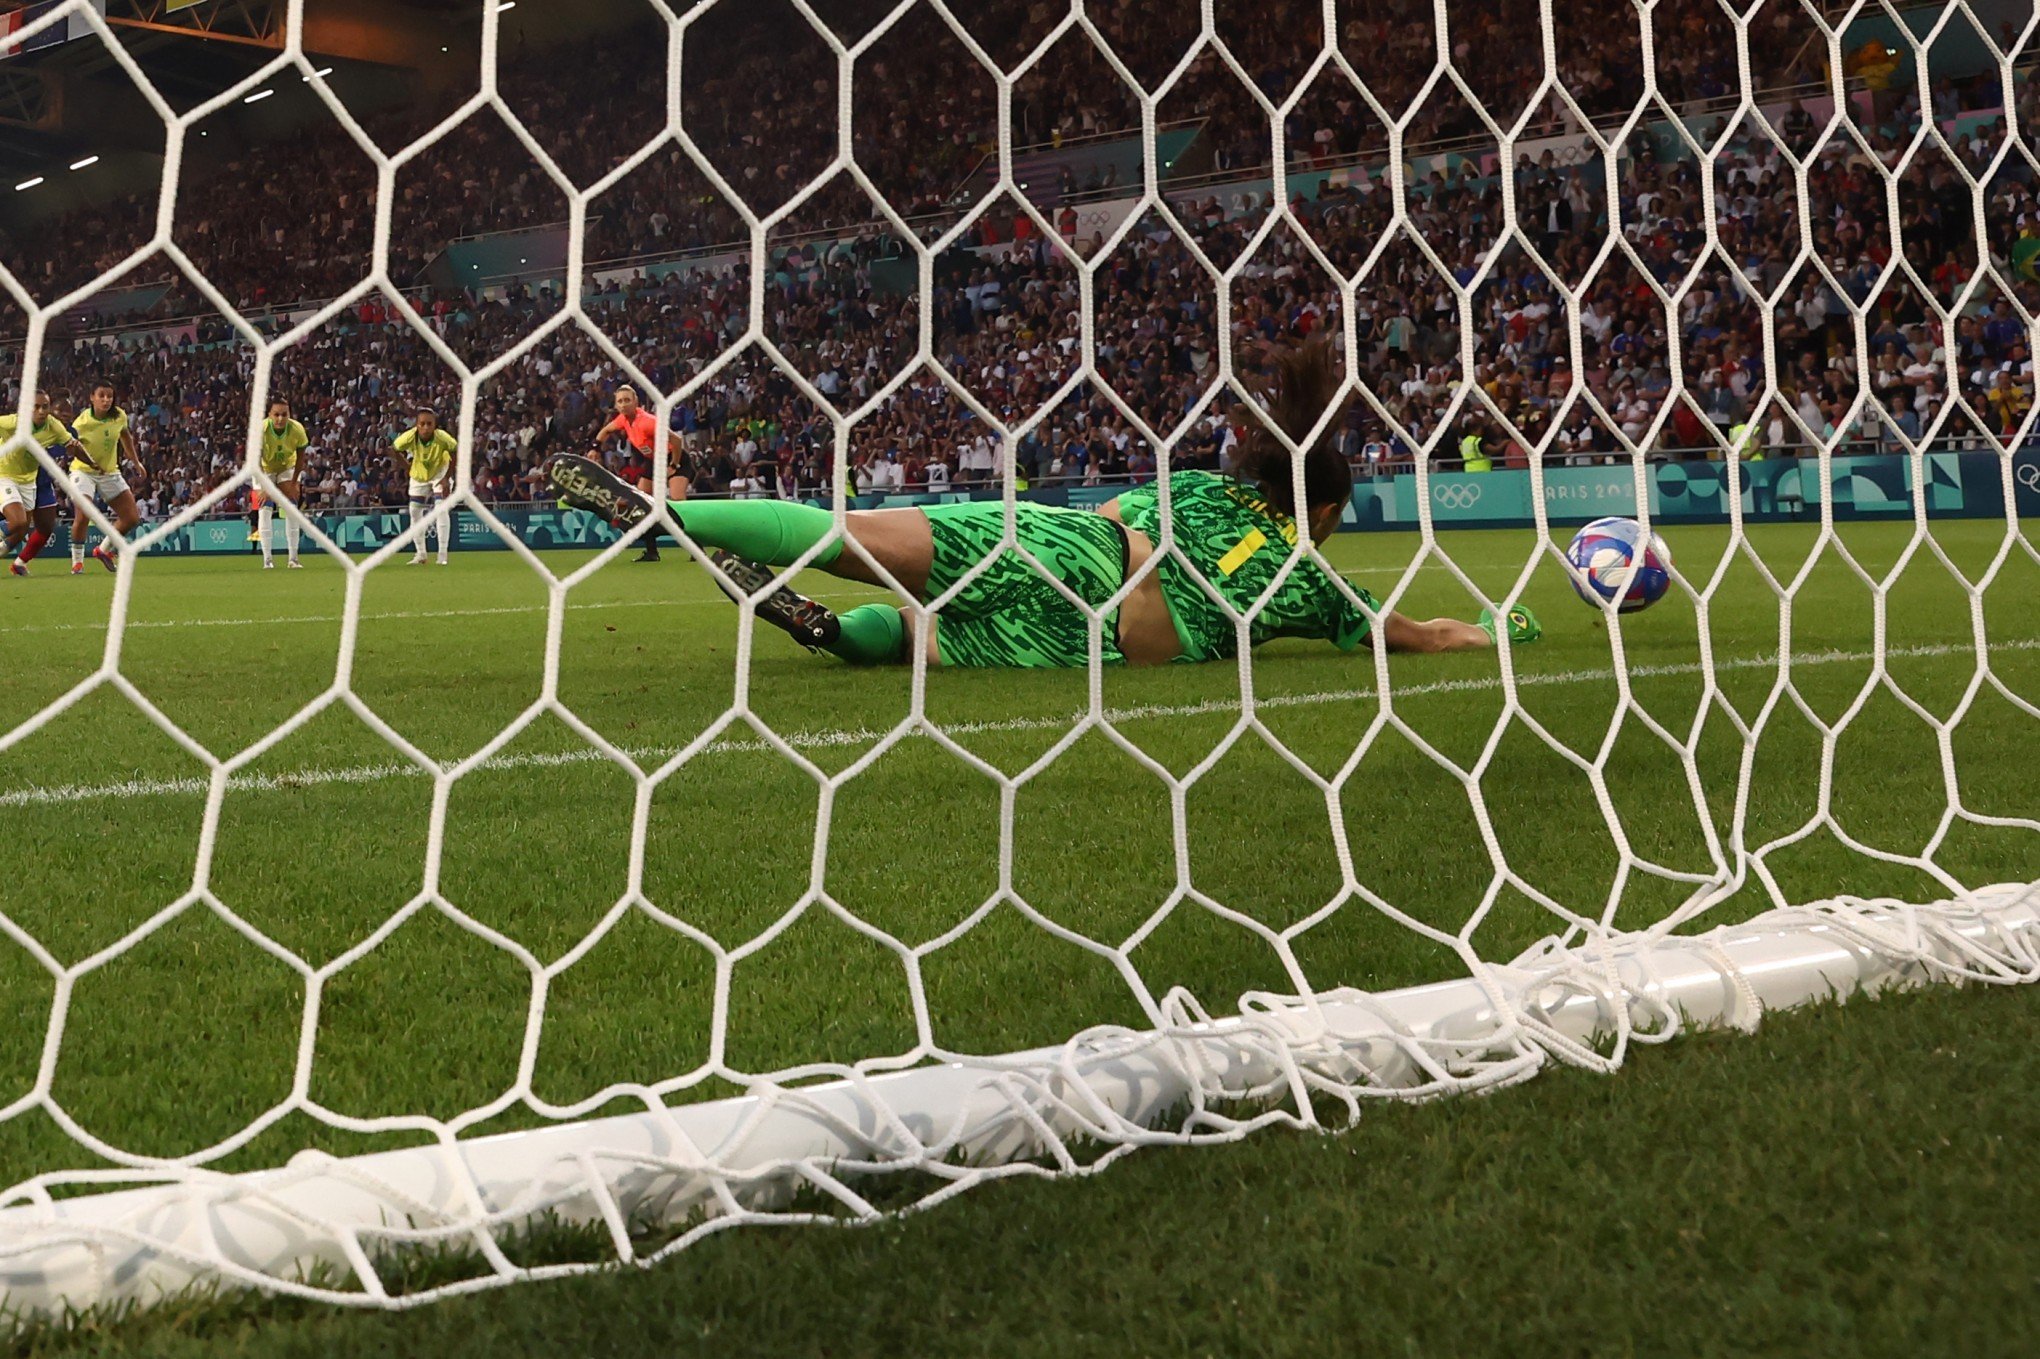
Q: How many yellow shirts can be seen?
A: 4